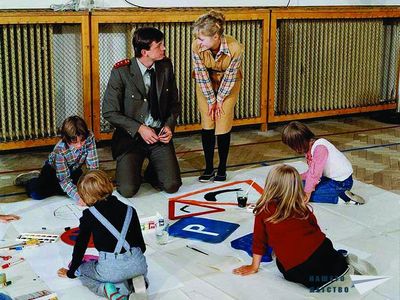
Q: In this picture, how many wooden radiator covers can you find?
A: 3